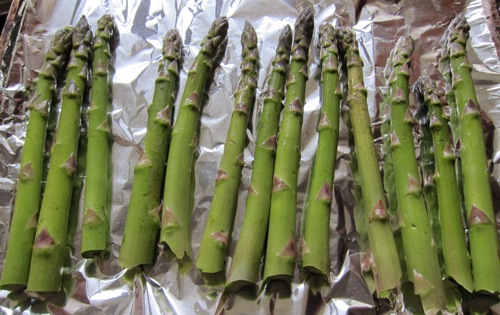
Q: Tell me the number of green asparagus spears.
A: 13